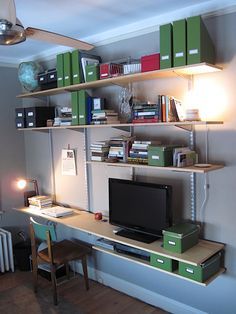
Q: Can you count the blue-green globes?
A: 1